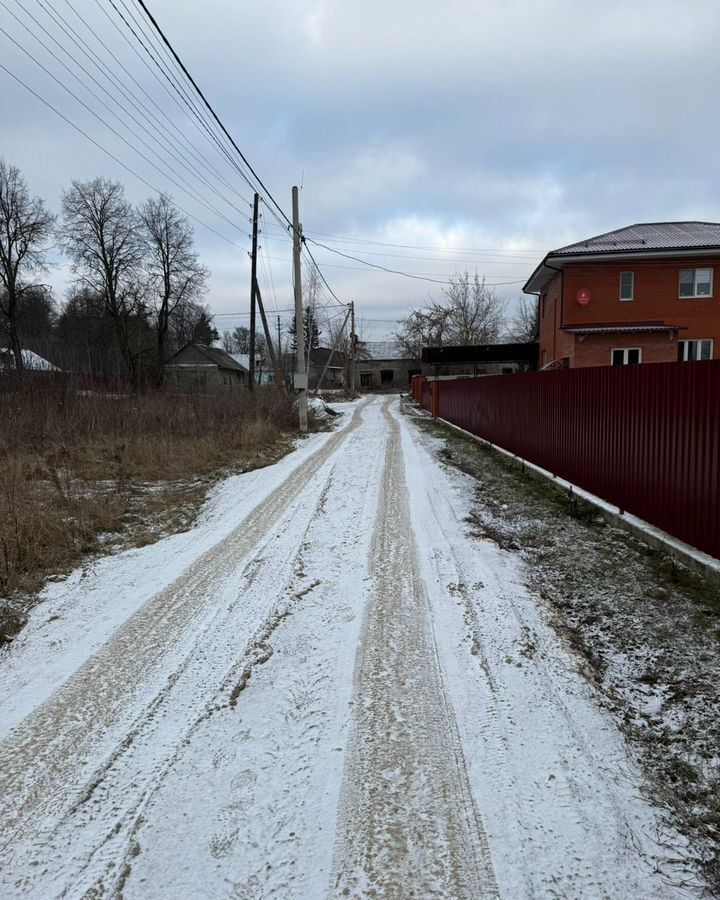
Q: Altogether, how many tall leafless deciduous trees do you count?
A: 3